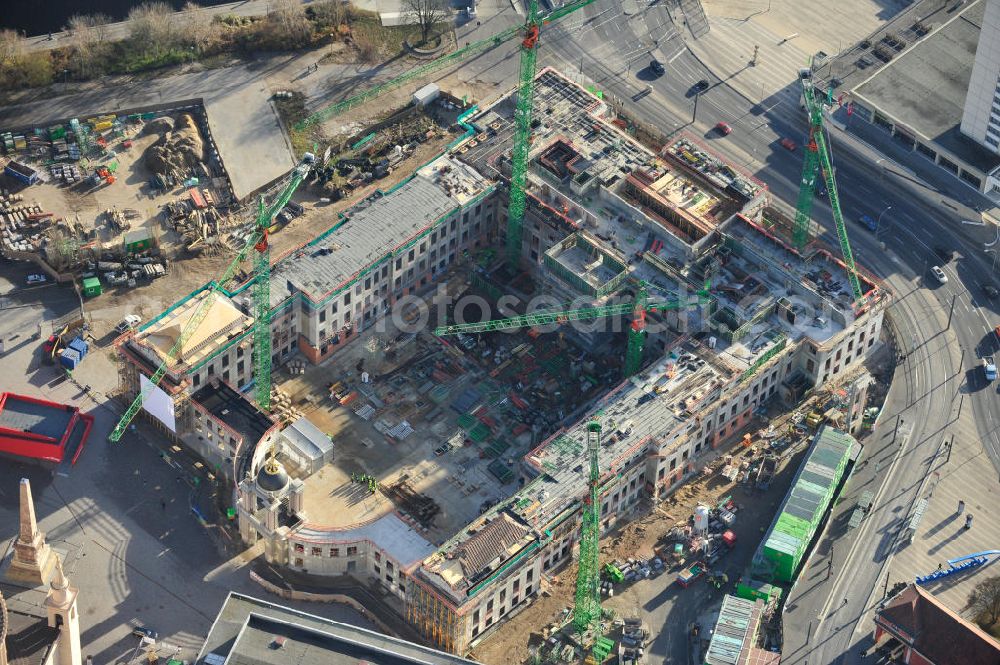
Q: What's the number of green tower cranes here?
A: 5